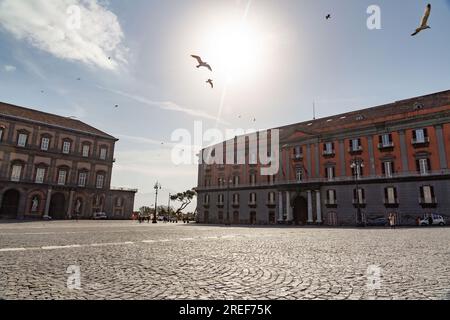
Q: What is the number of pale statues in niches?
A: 2